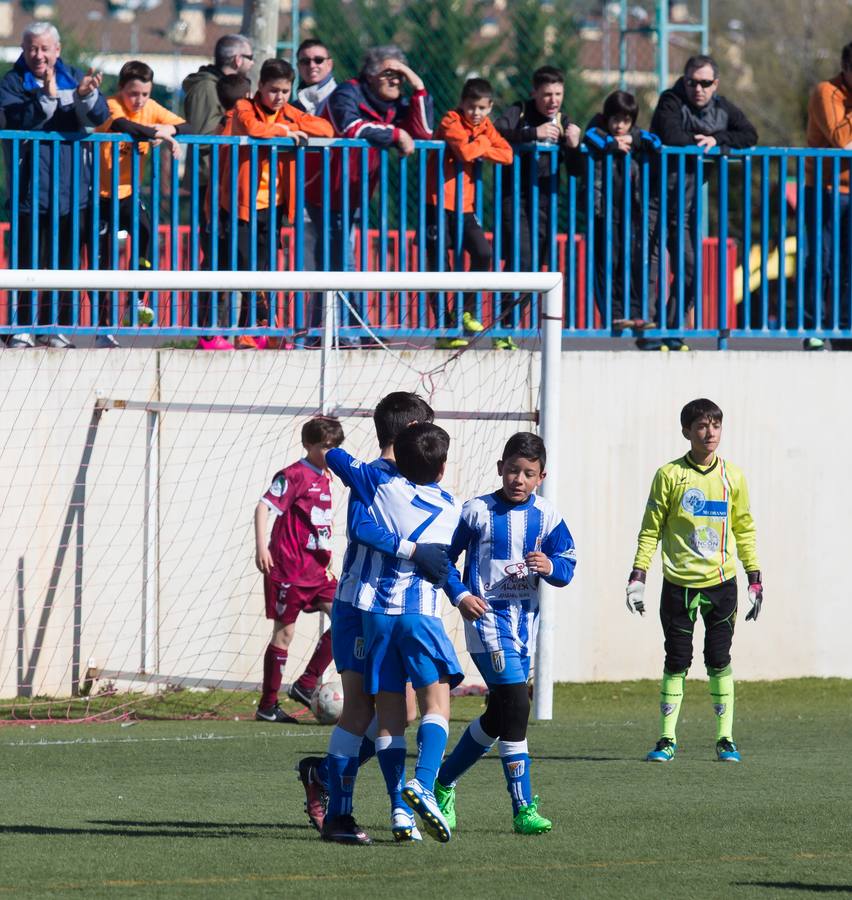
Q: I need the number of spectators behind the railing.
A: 12